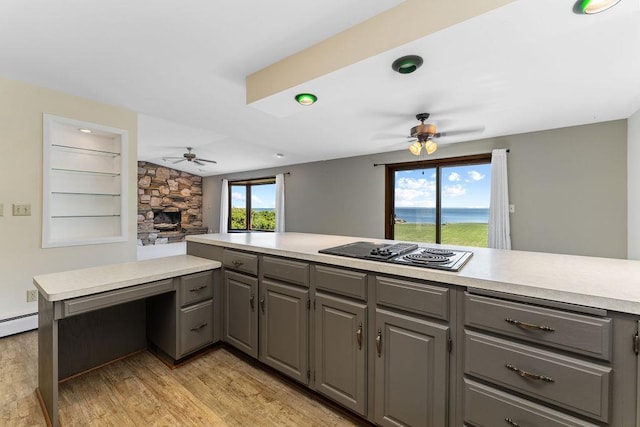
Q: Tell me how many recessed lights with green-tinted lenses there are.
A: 3